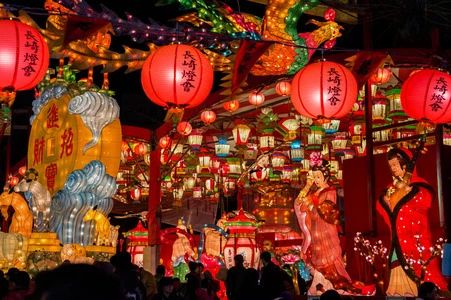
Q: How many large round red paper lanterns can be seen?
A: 4